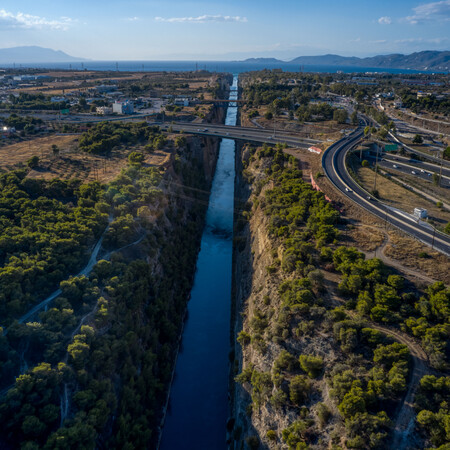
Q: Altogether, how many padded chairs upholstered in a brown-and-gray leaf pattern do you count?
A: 0